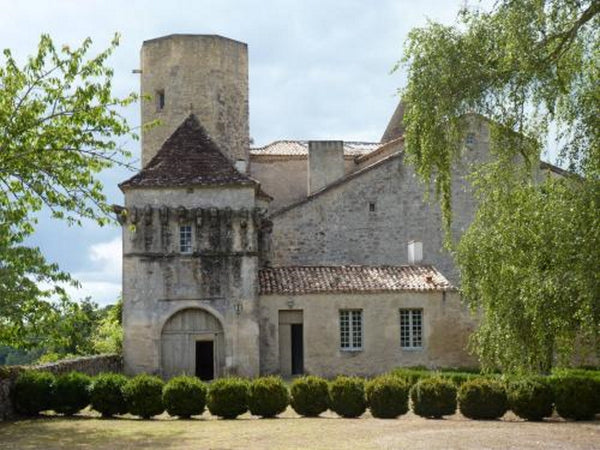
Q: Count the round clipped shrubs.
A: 14